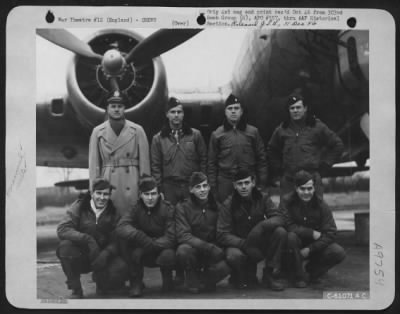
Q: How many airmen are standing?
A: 4